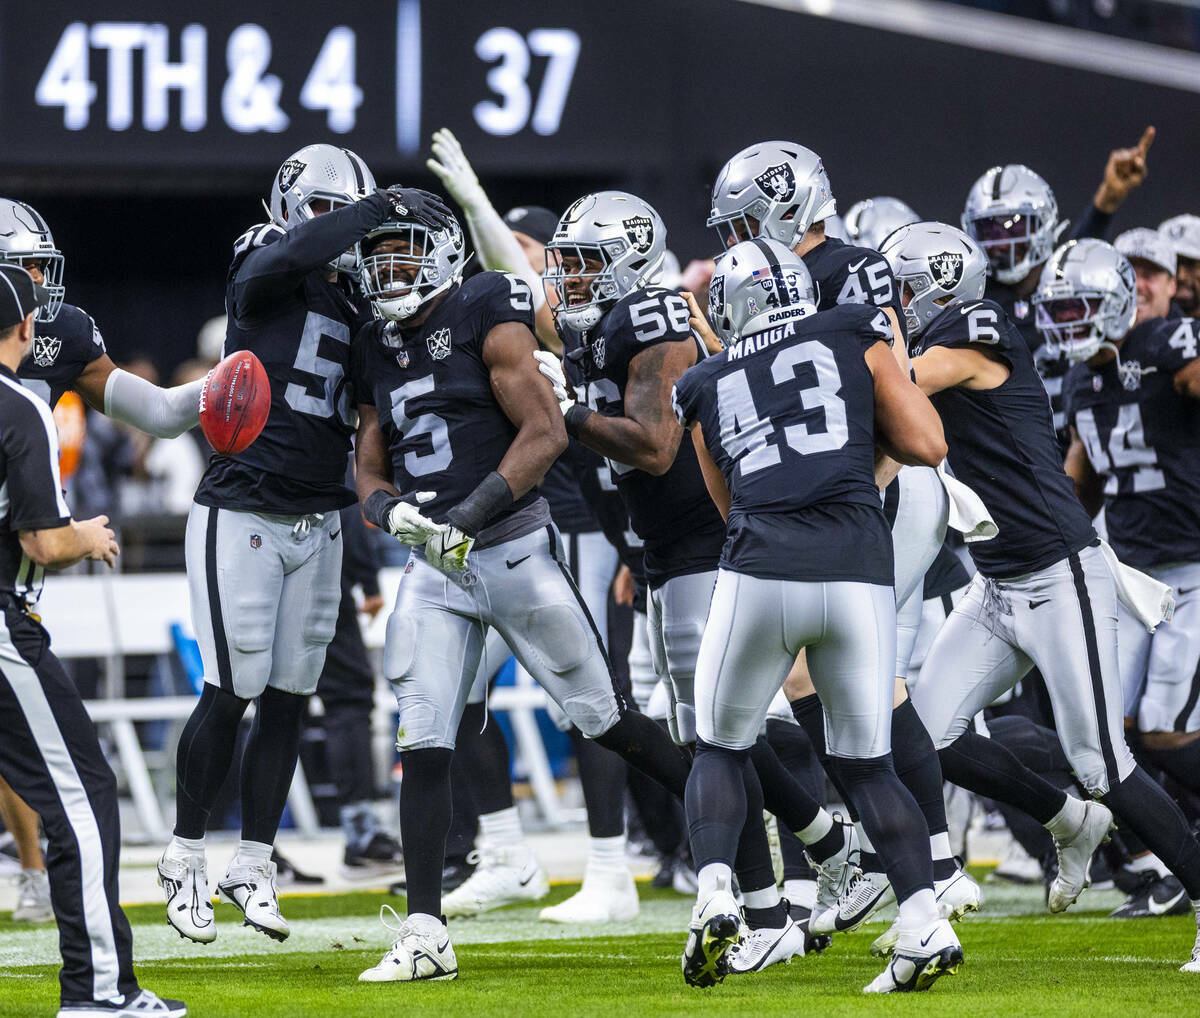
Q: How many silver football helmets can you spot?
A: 10